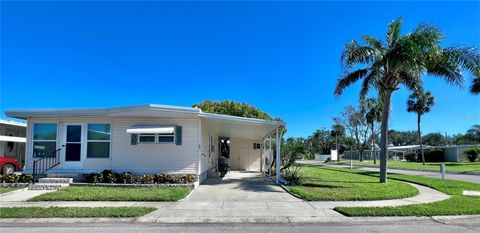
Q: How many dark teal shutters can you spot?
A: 2